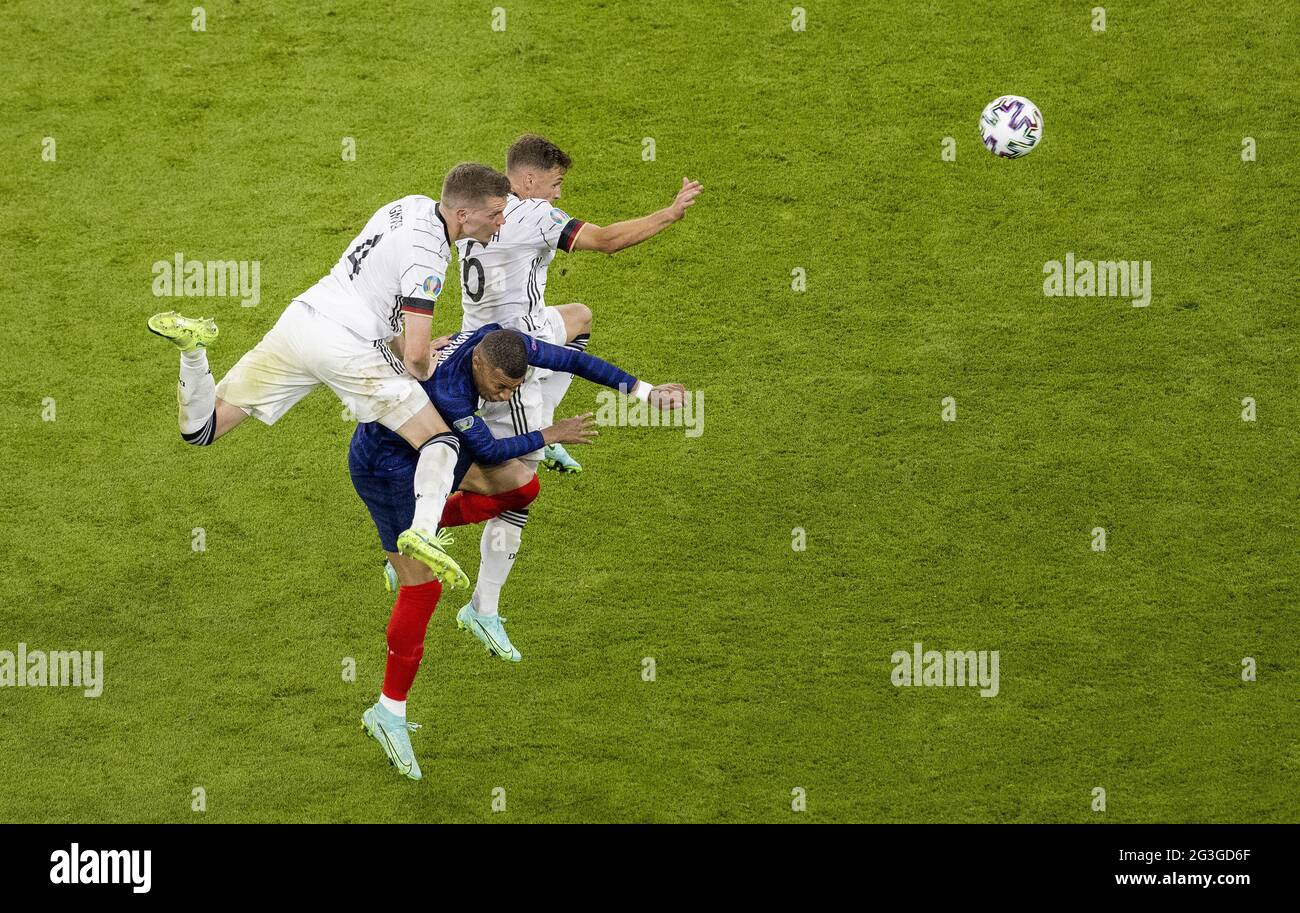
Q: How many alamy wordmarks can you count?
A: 6